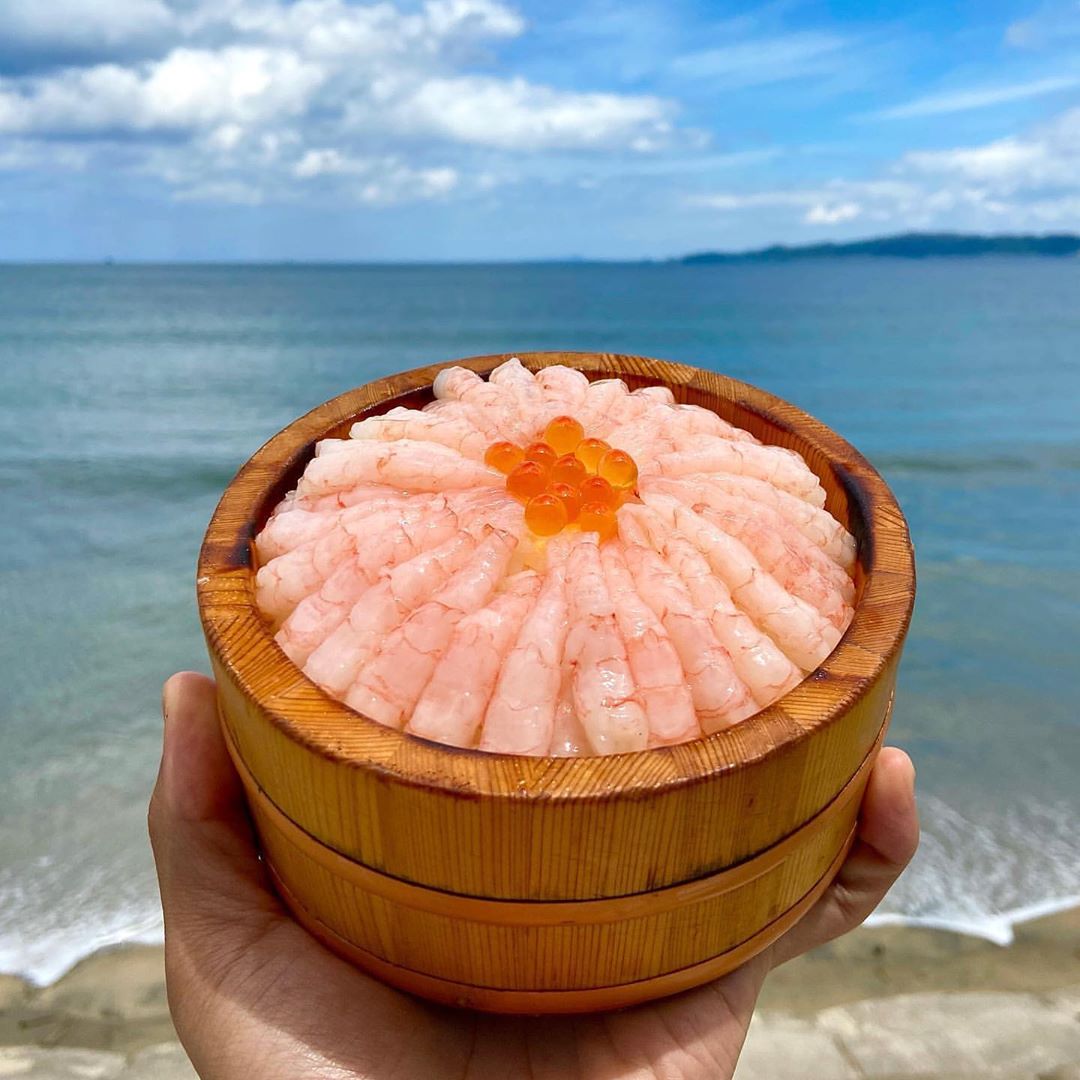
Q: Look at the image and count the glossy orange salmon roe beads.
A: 11